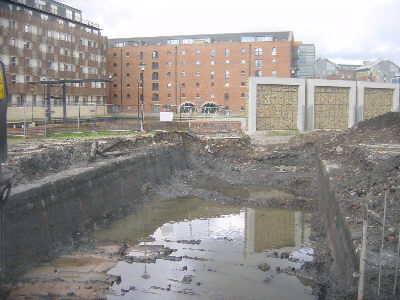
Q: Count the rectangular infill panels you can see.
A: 3